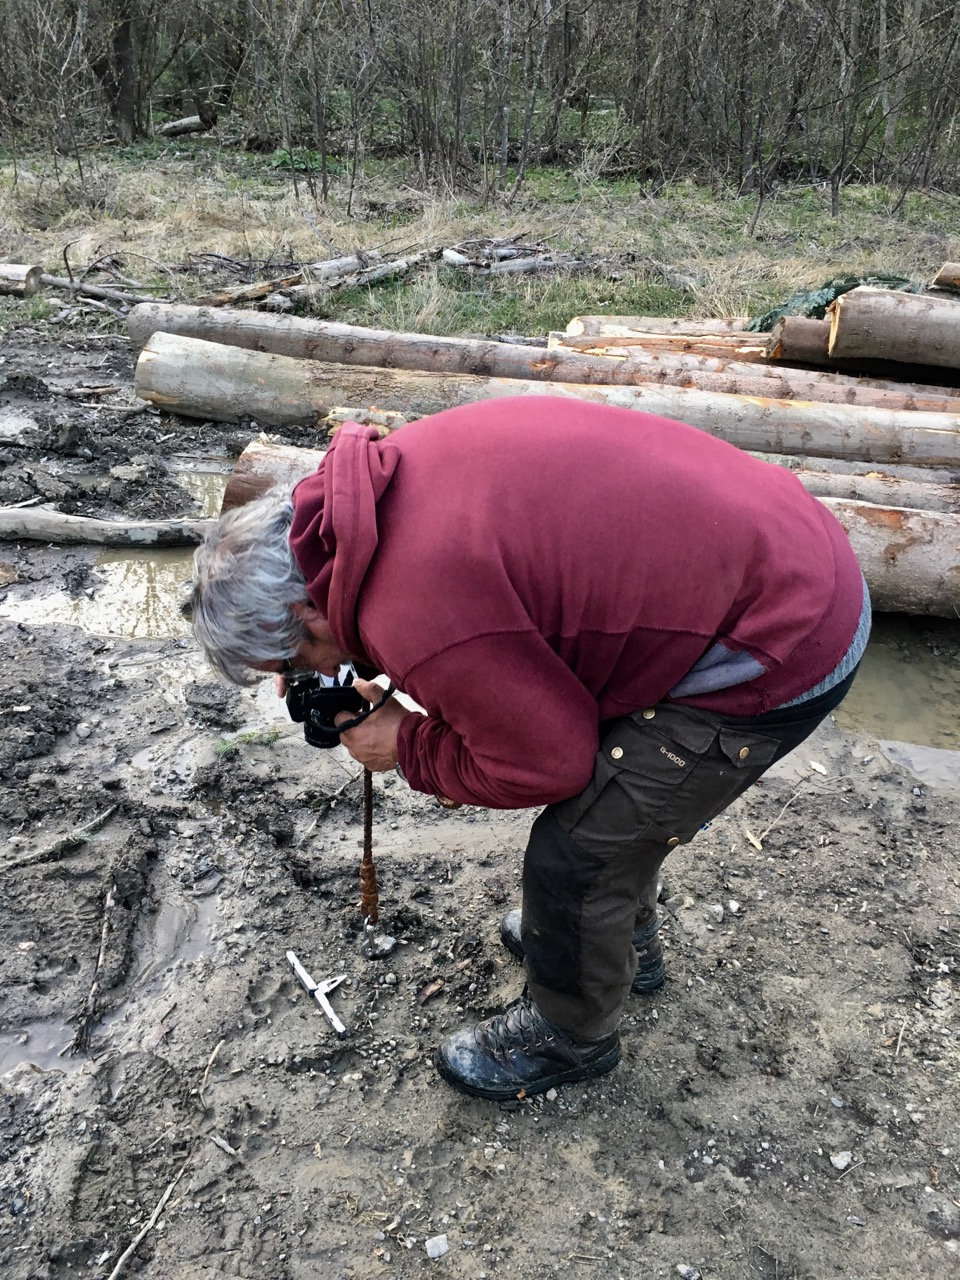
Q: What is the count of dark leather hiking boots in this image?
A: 2